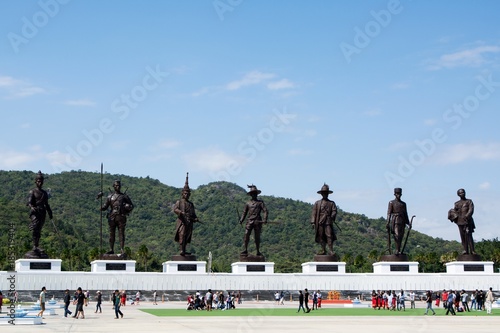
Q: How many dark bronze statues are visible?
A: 7